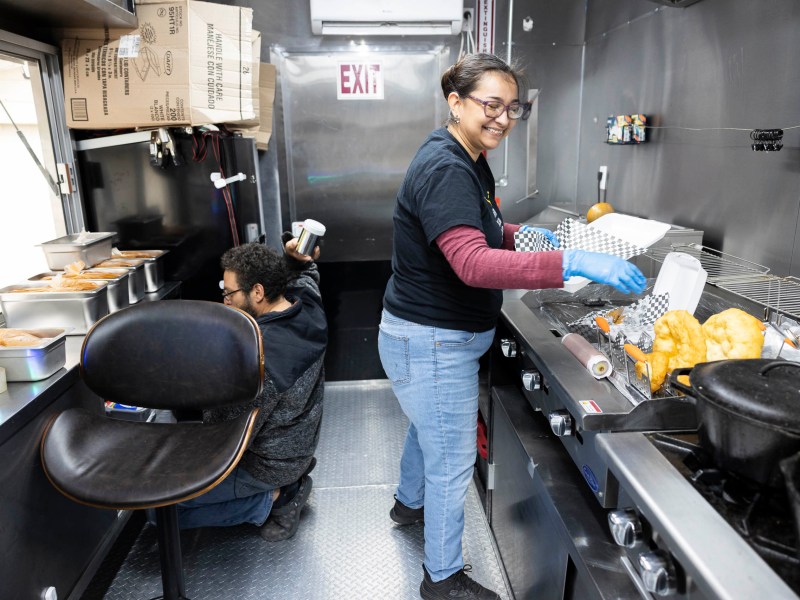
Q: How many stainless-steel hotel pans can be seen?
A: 6